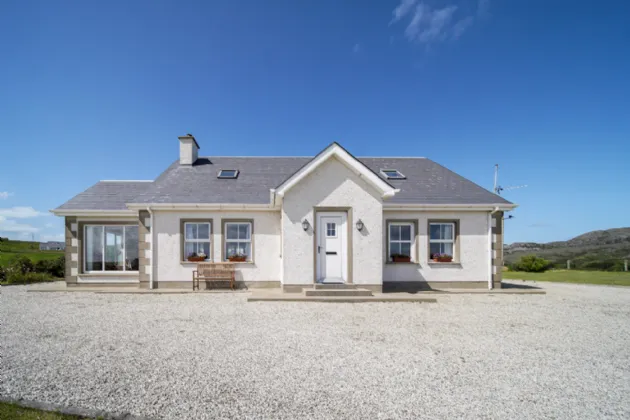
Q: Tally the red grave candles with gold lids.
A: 0